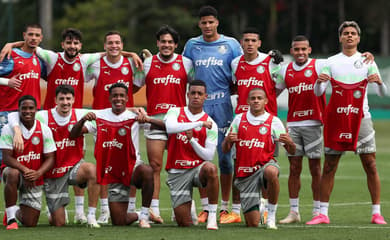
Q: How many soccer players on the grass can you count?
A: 13